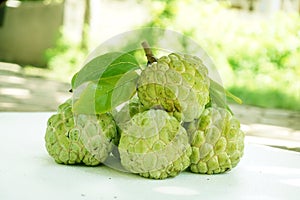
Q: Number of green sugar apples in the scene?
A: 5